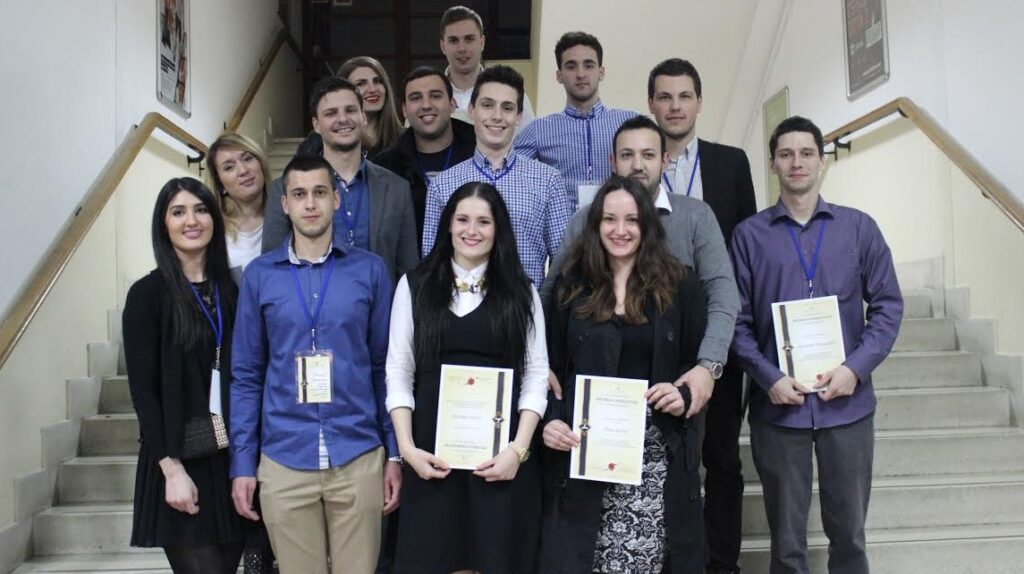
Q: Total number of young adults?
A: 14